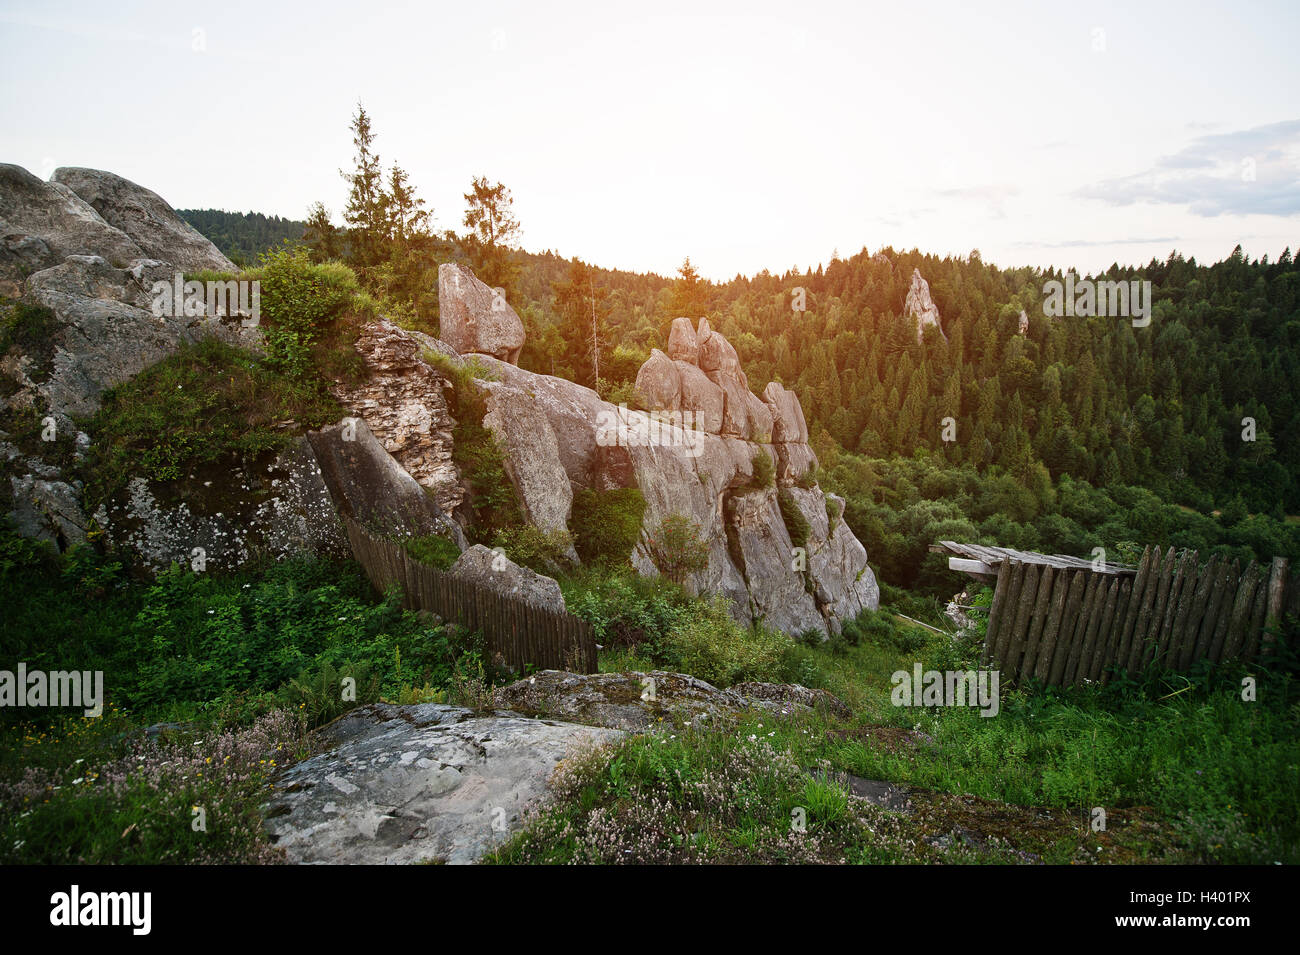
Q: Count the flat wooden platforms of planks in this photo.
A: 1